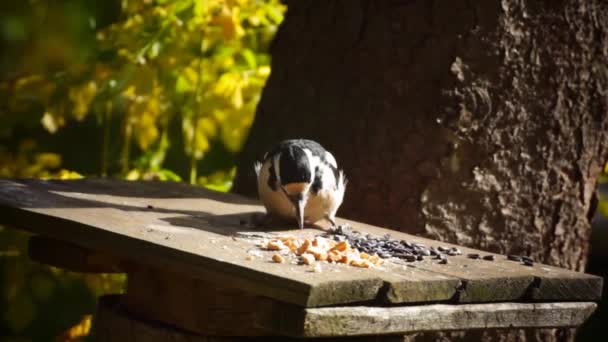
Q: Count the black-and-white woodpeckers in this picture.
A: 1